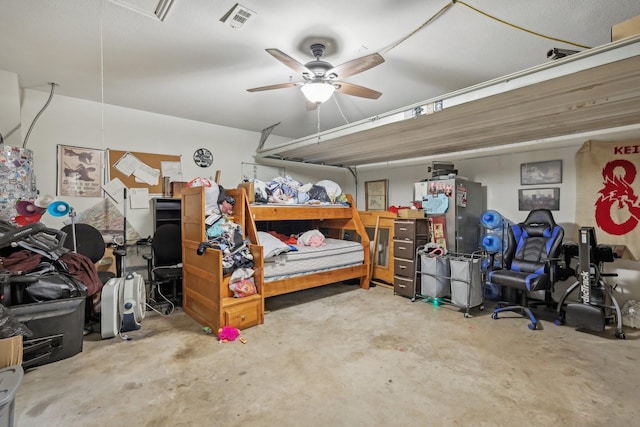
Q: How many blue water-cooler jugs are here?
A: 4